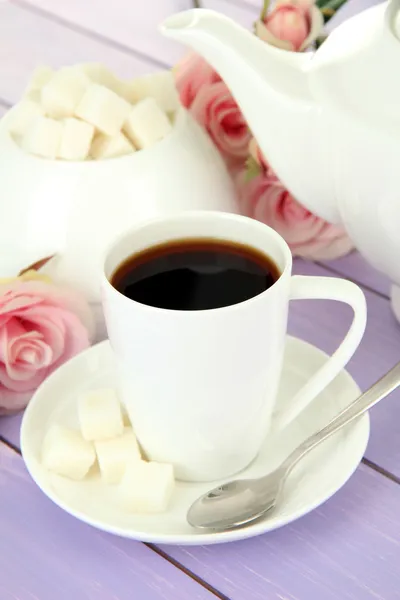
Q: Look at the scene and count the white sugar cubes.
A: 14